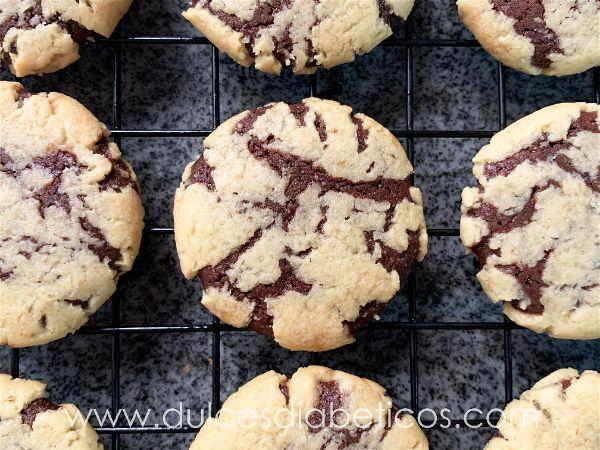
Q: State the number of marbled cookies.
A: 9